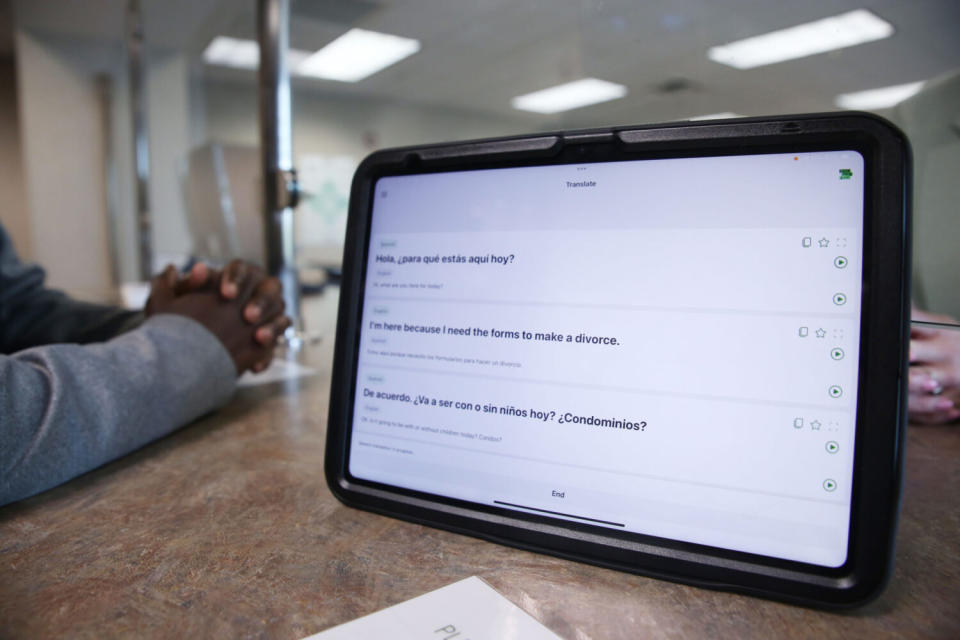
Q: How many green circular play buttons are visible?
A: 6